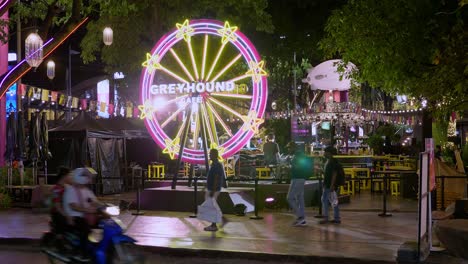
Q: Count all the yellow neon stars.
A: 8